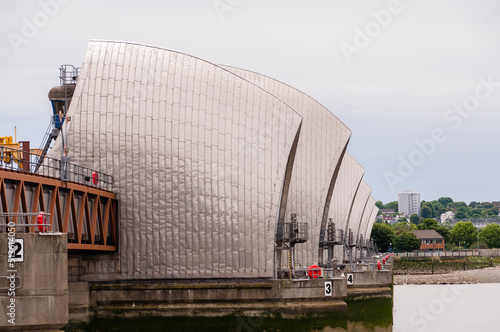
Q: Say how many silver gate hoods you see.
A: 6